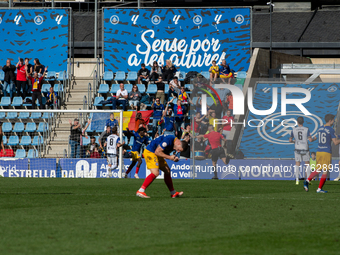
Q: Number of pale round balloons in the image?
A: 0